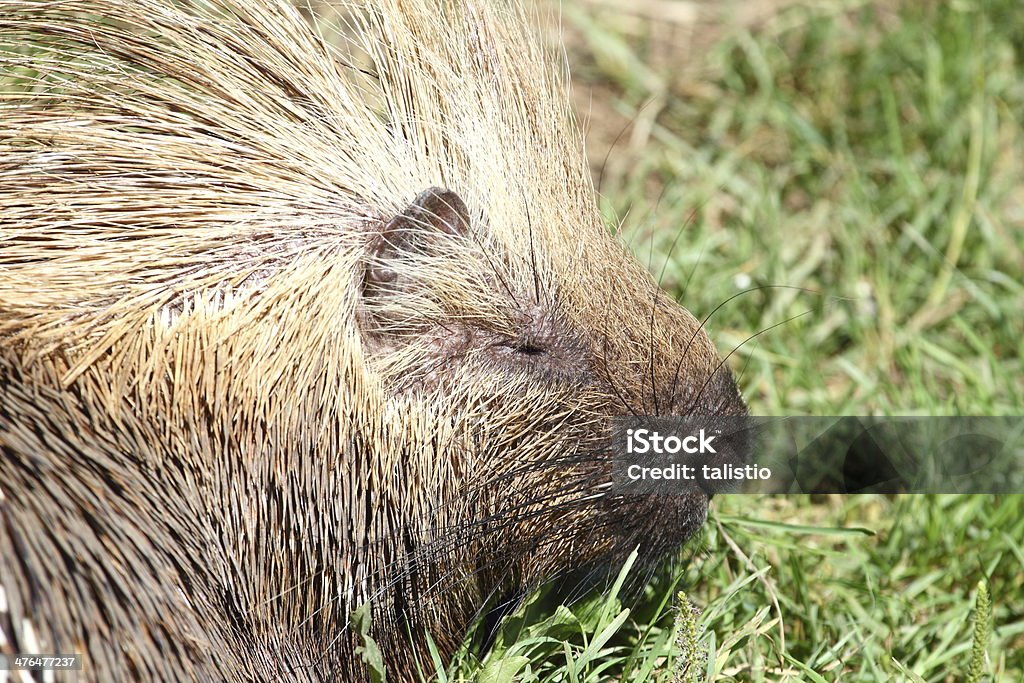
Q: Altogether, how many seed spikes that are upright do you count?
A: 2